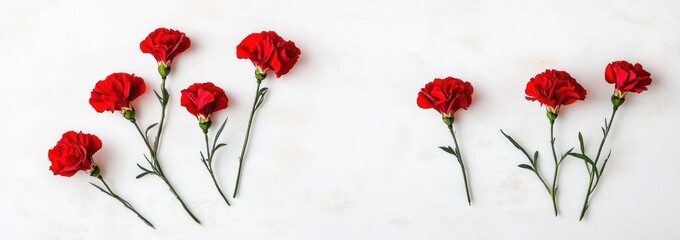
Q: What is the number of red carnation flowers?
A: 8